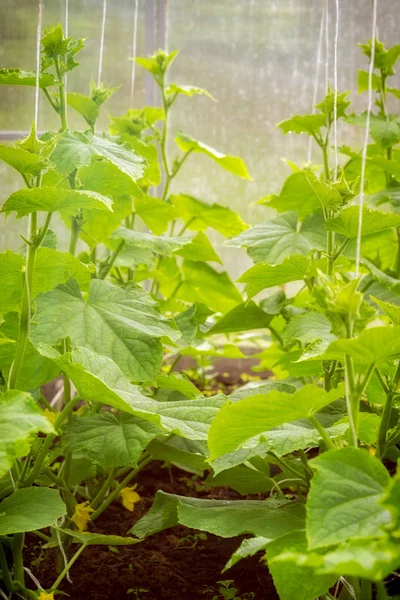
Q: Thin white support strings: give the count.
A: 8